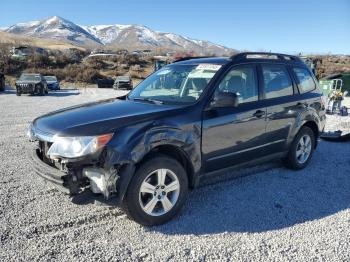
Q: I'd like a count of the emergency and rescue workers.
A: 0